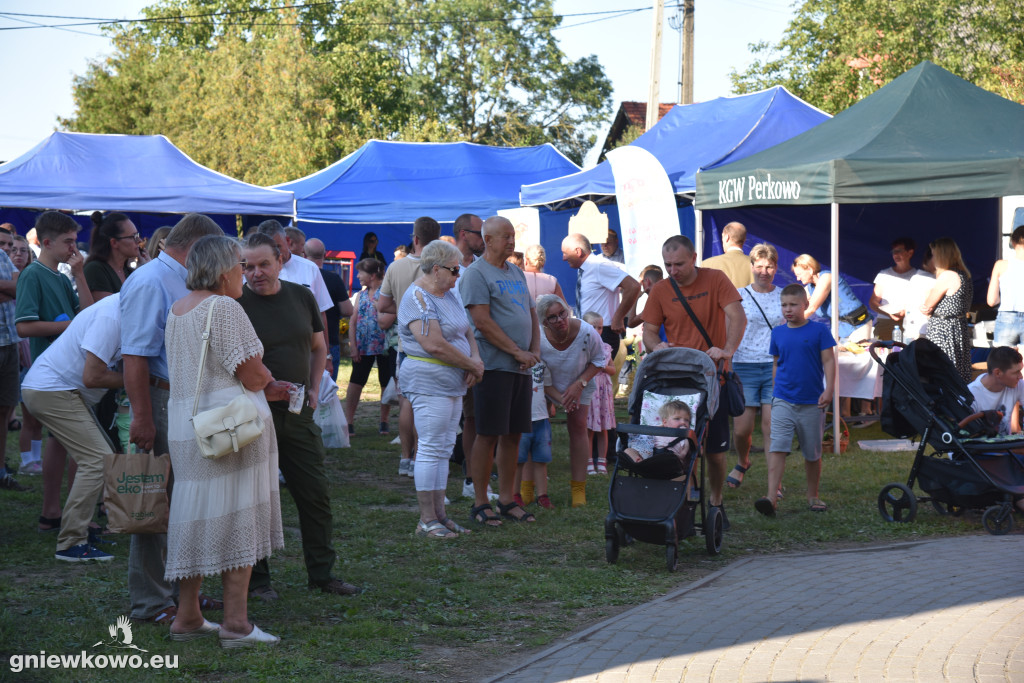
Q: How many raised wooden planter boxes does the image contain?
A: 0